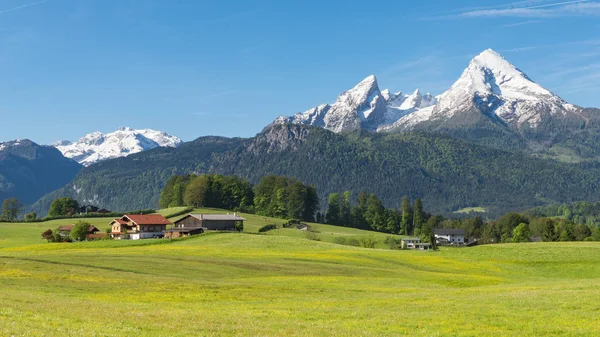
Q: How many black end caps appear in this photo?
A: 0